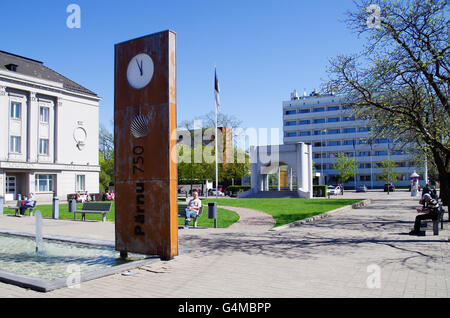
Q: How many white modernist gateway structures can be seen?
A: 1